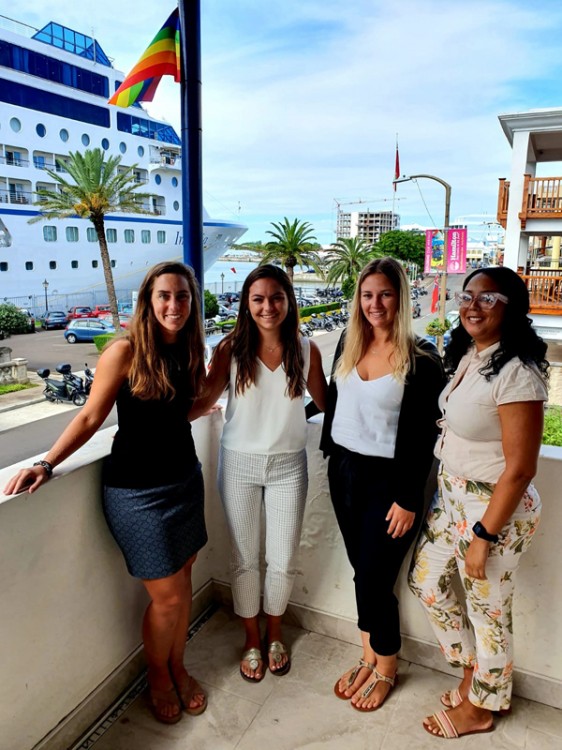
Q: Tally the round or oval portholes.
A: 10